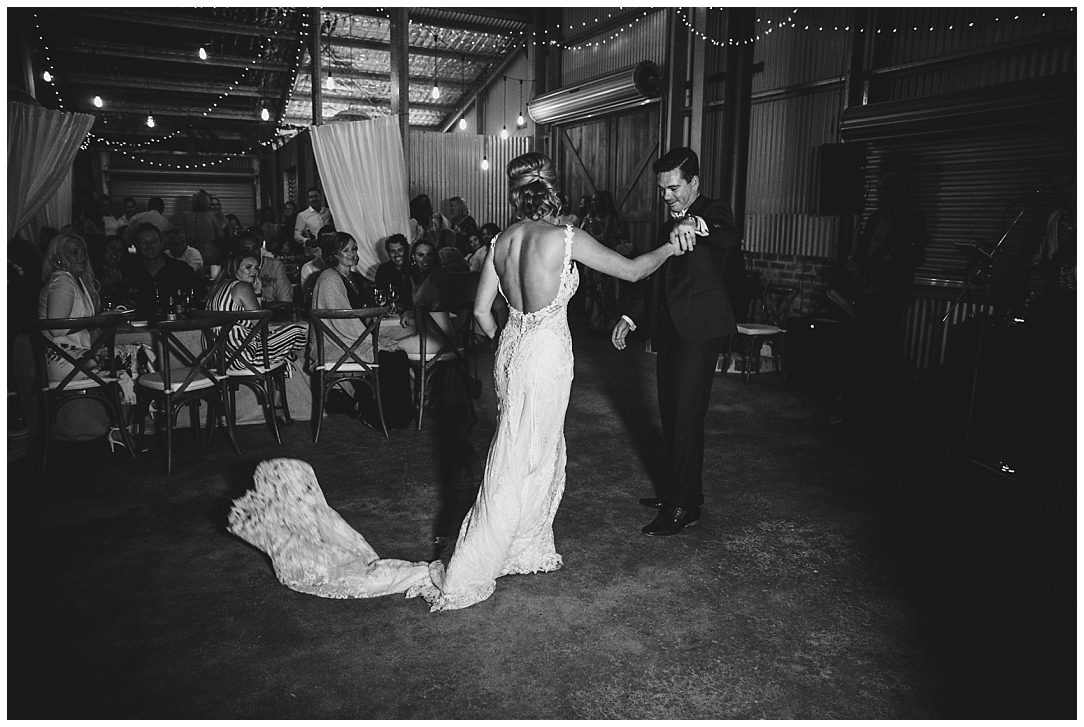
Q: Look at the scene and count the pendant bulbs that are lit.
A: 11